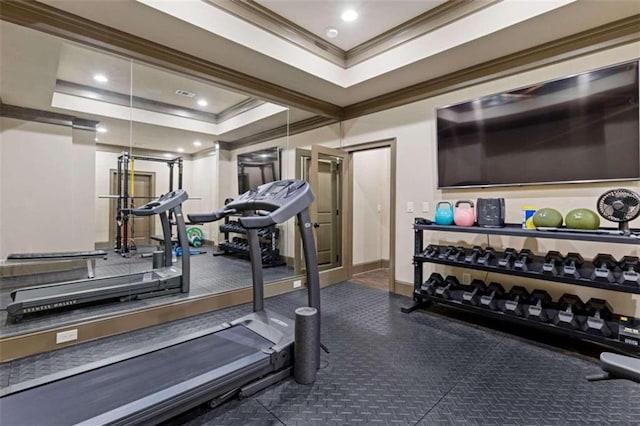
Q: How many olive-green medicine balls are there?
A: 2